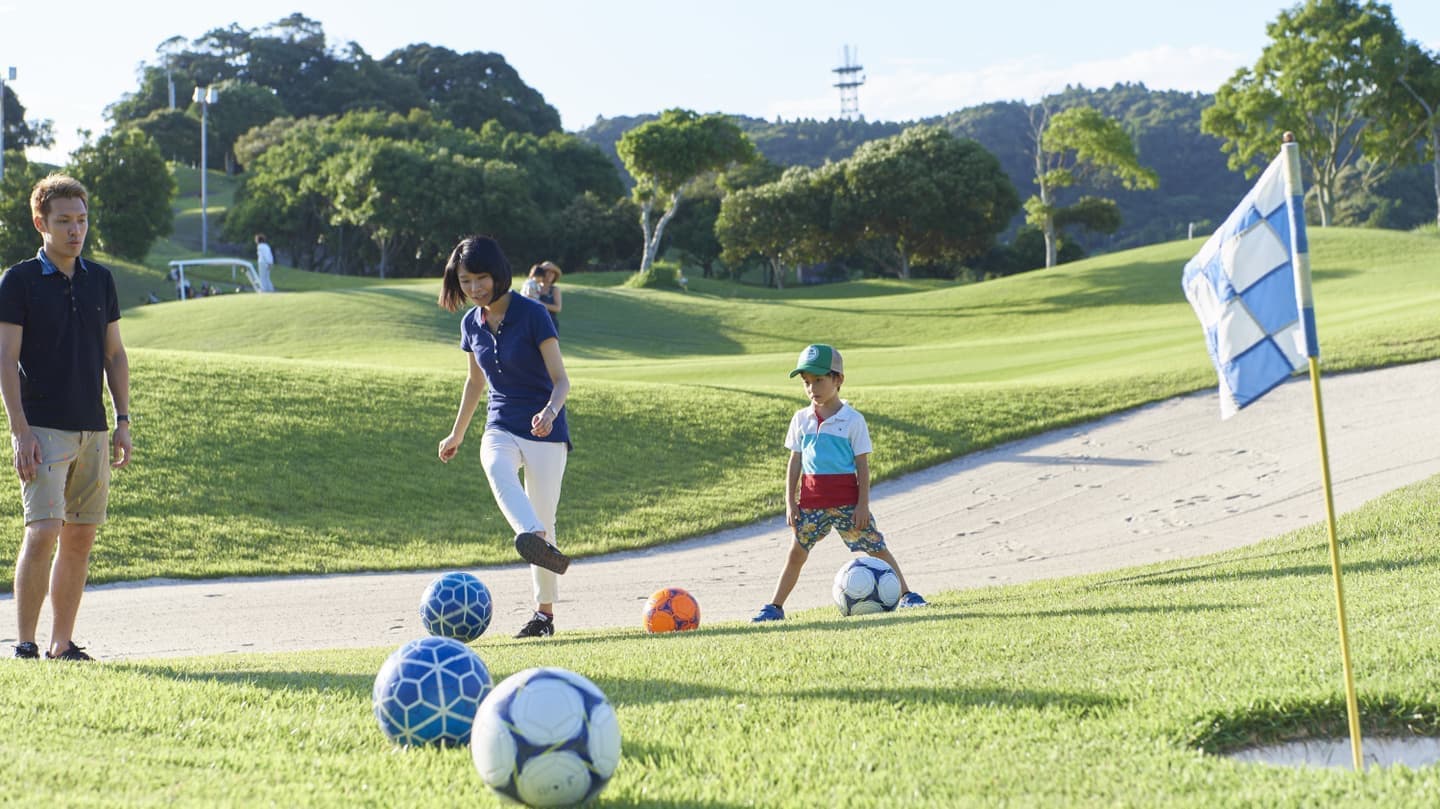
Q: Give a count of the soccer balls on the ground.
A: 5